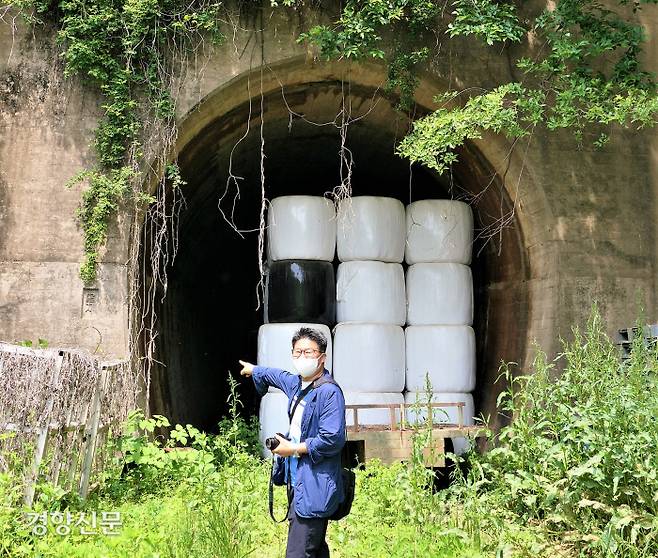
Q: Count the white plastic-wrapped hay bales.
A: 11